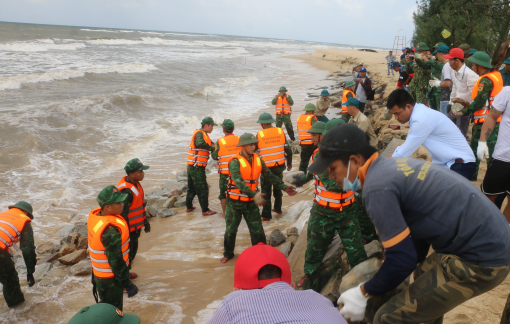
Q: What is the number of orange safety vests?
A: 12